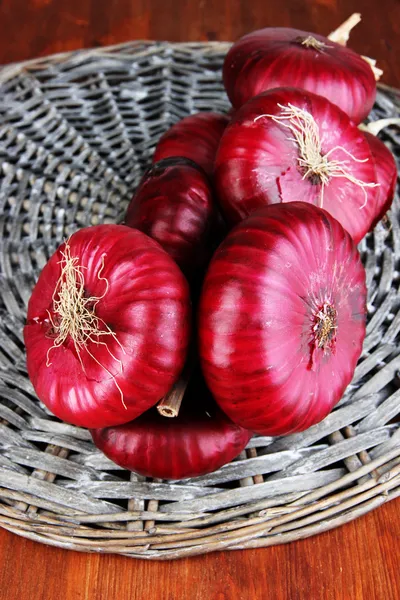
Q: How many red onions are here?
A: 8